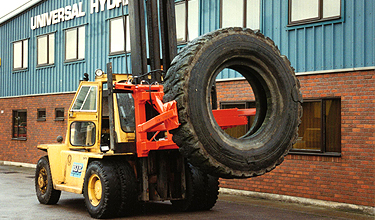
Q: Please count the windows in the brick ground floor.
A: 5